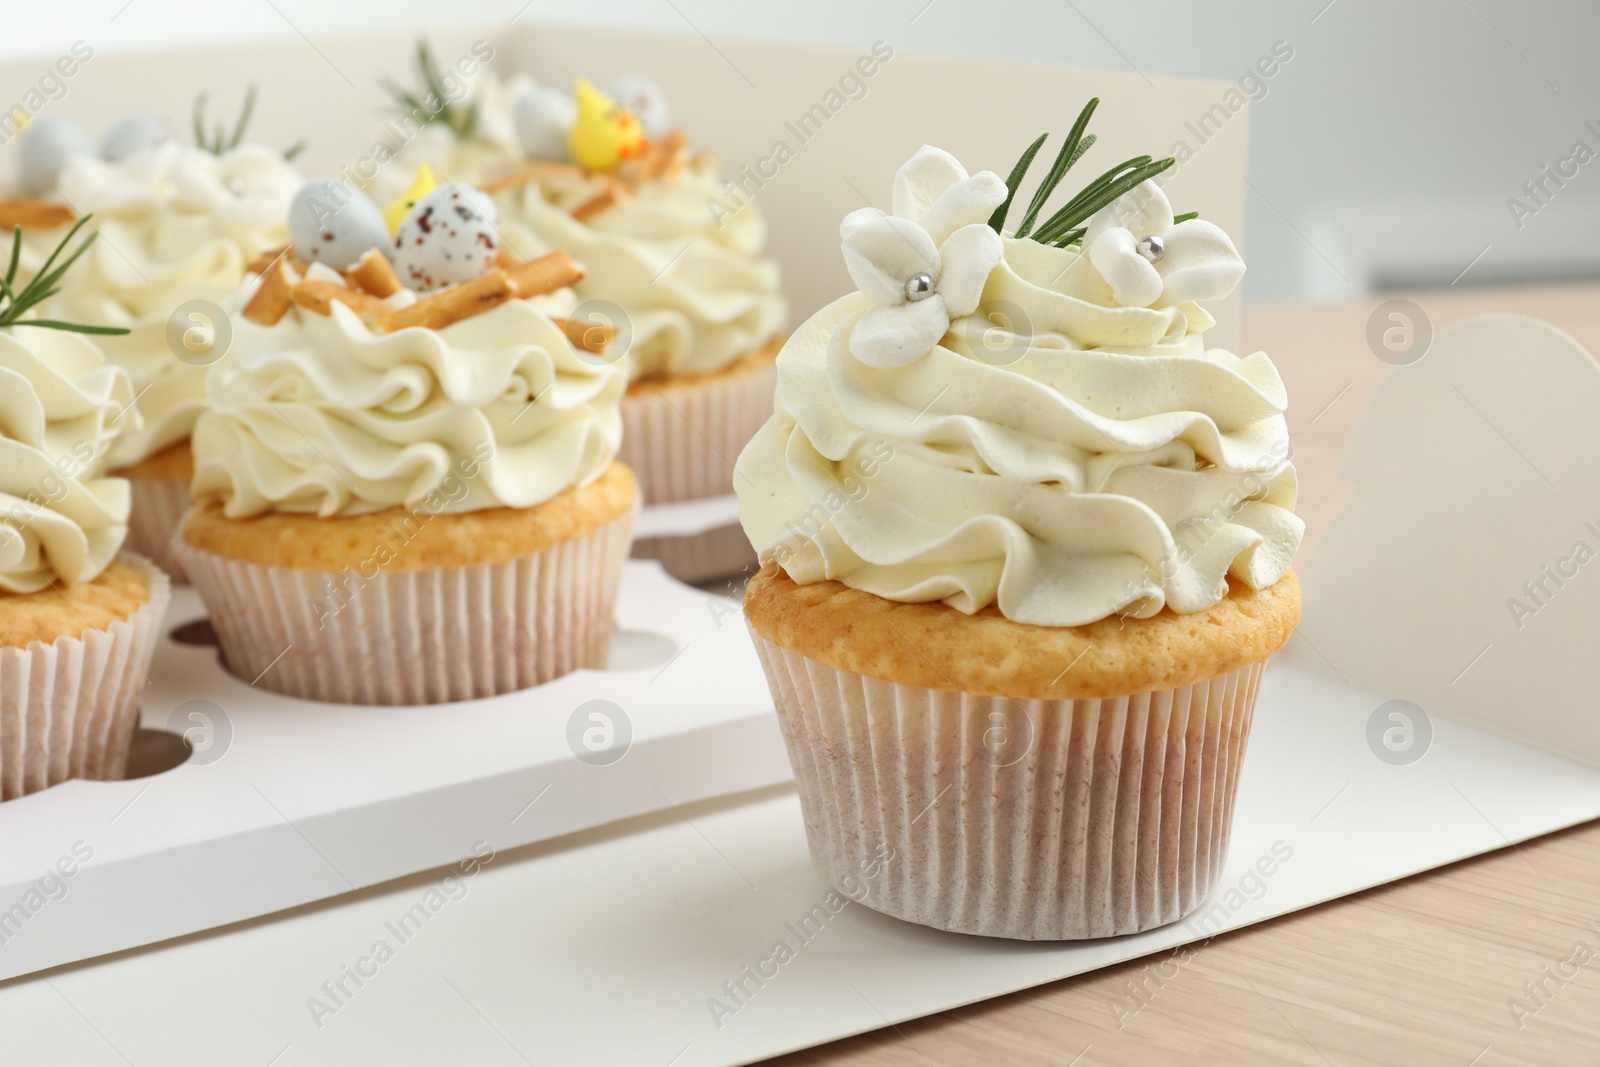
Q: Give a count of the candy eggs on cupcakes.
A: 6